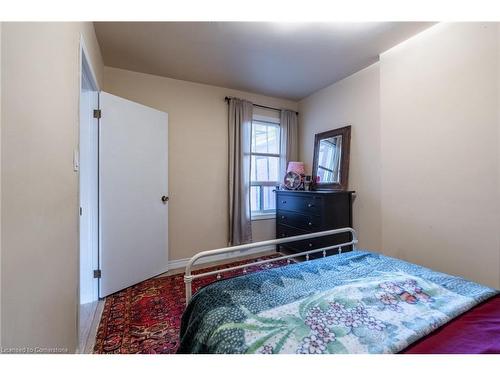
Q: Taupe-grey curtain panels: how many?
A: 2